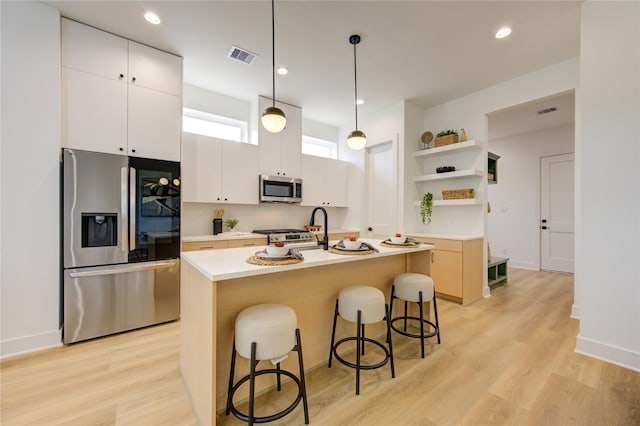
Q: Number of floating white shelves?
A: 3